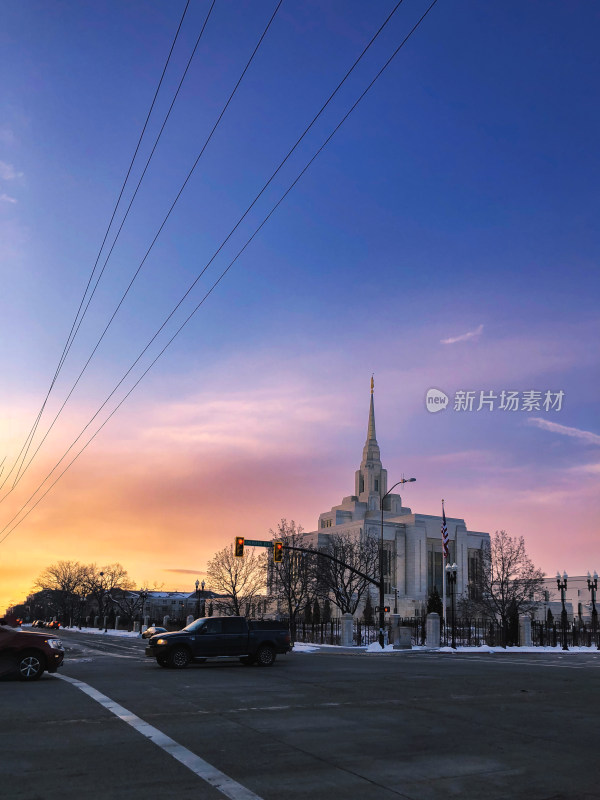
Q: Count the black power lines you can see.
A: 5